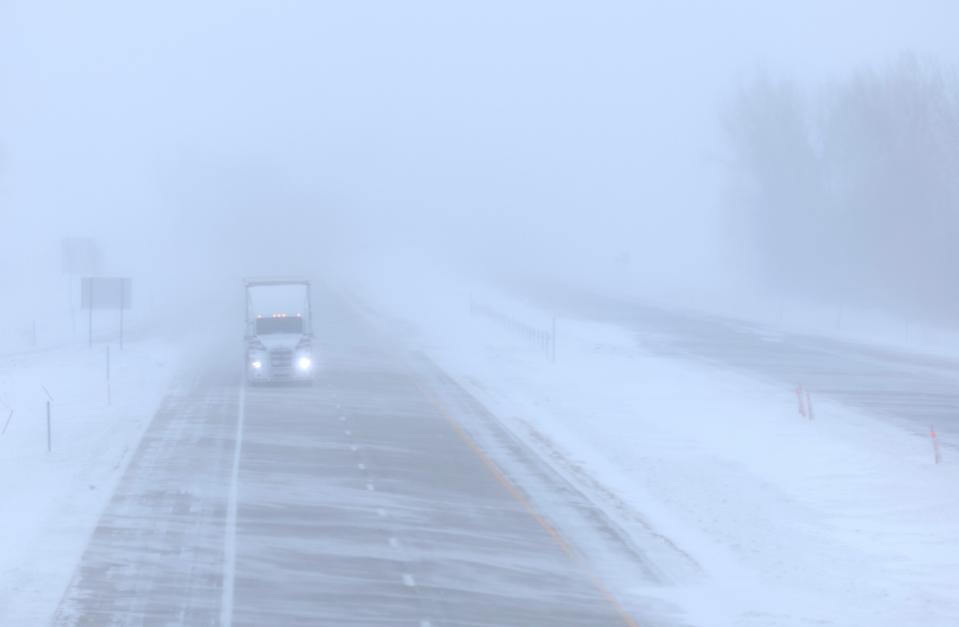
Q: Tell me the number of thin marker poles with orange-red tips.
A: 3